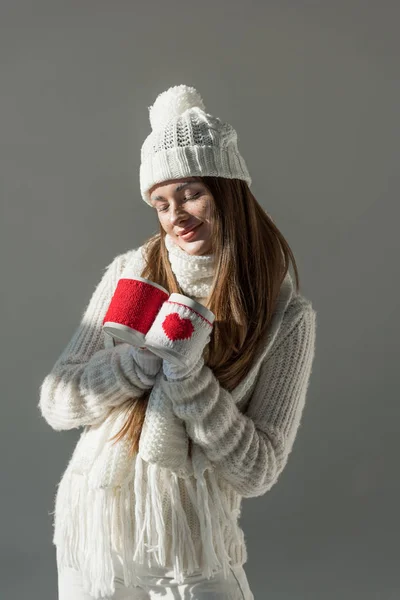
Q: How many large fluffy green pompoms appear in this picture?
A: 0